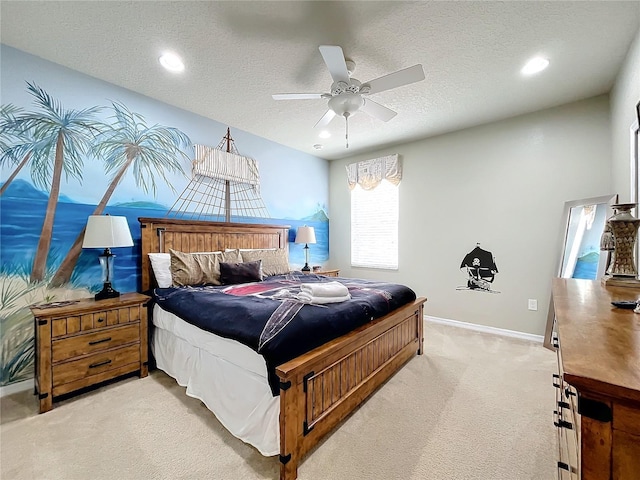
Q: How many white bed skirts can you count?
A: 1